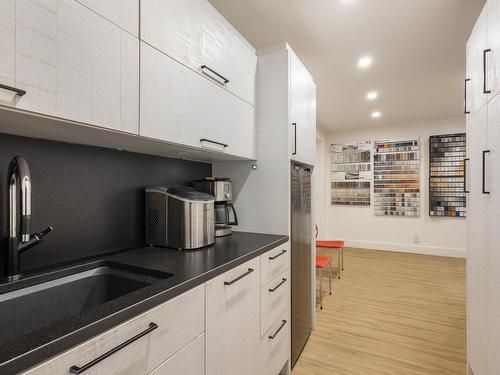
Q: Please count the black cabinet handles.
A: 13